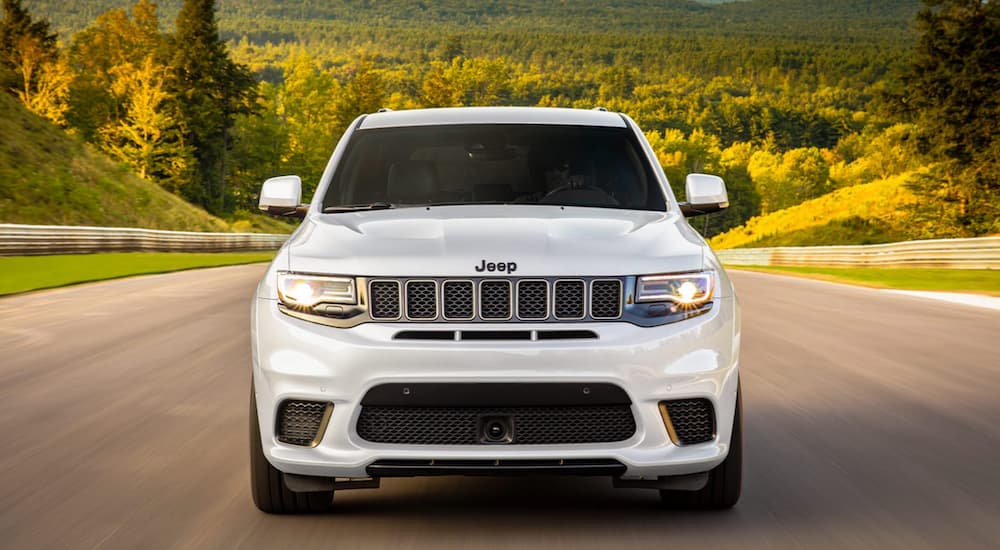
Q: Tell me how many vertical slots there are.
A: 7